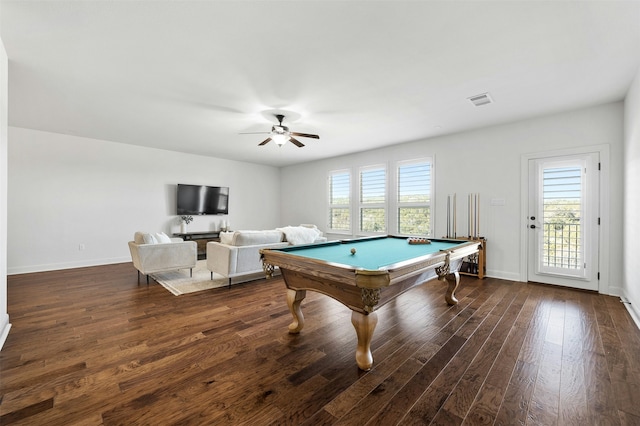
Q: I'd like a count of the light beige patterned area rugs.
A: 1